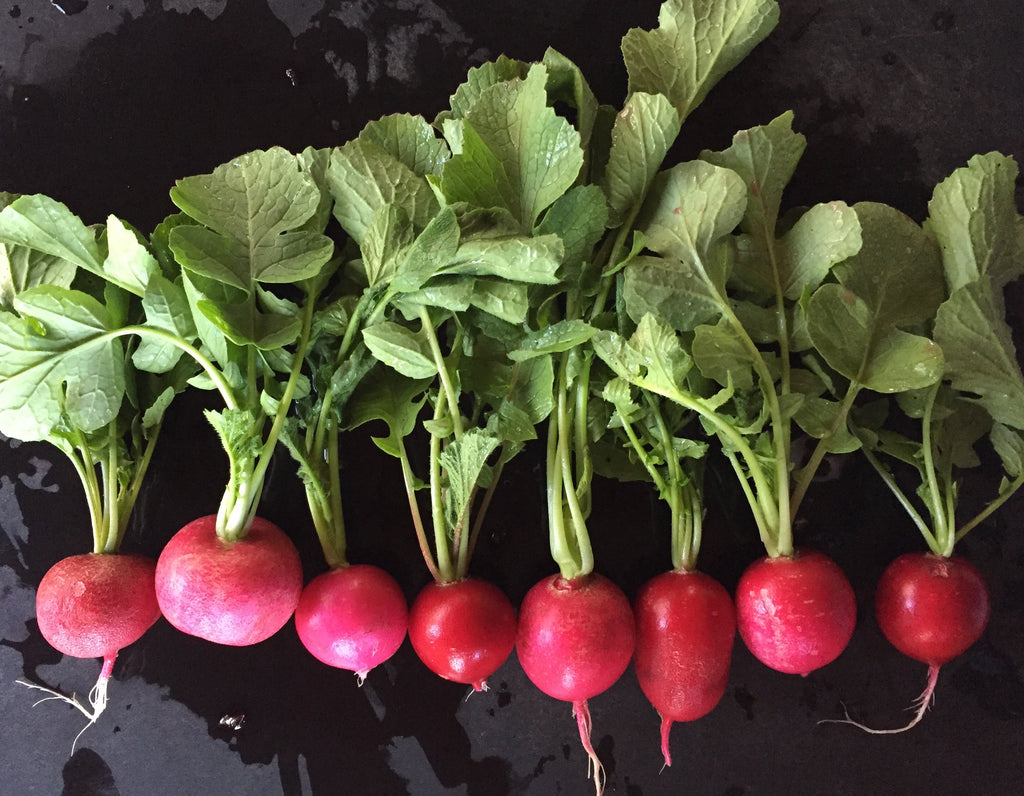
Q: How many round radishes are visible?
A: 7